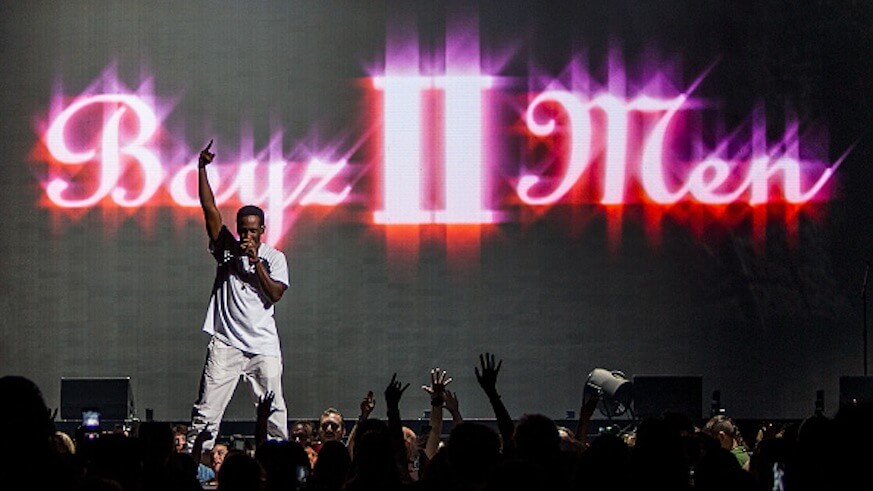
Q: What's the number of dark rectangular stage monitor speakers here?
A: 3